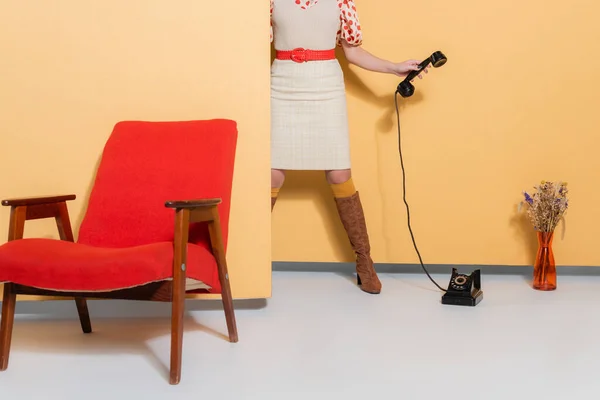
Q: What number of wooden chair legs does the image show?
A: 4